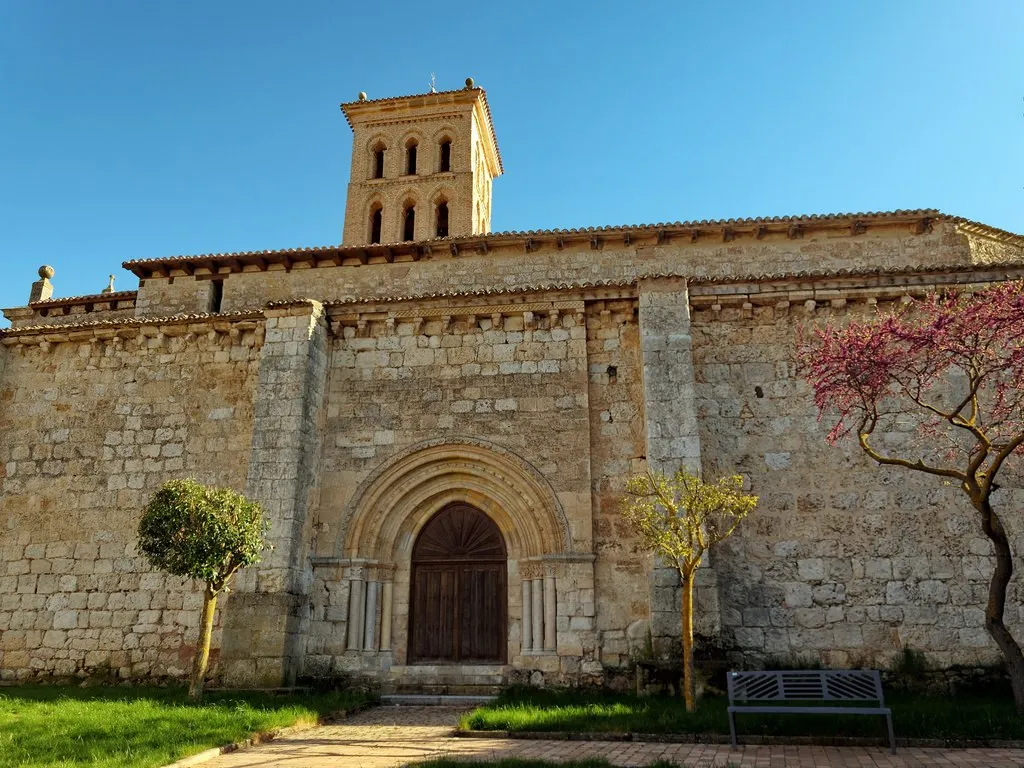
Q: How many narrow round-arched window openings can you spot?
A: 6